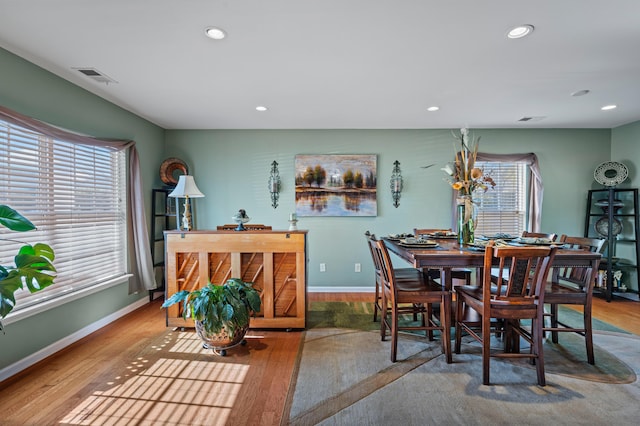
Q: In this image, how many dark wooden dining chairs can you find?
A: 6